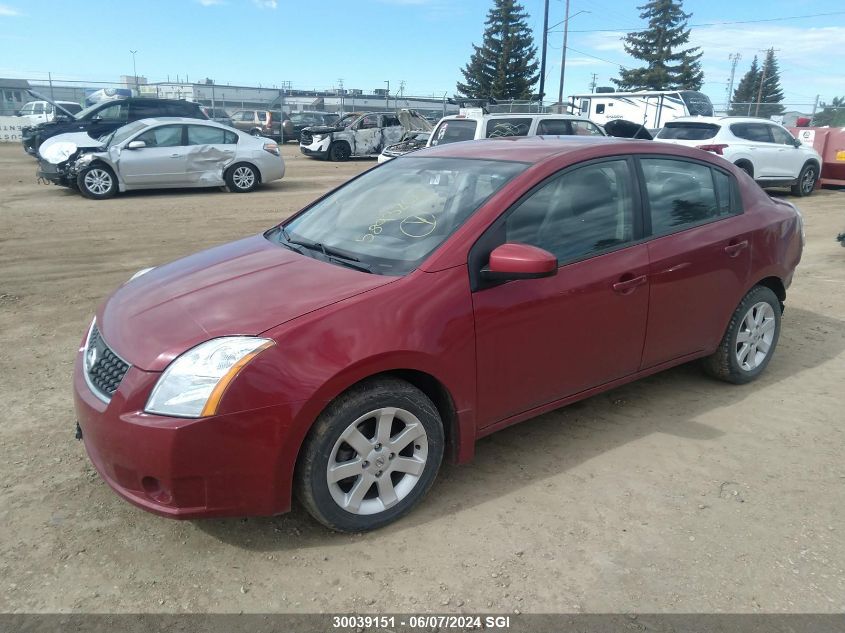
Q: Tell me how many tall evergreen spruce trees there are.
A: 4